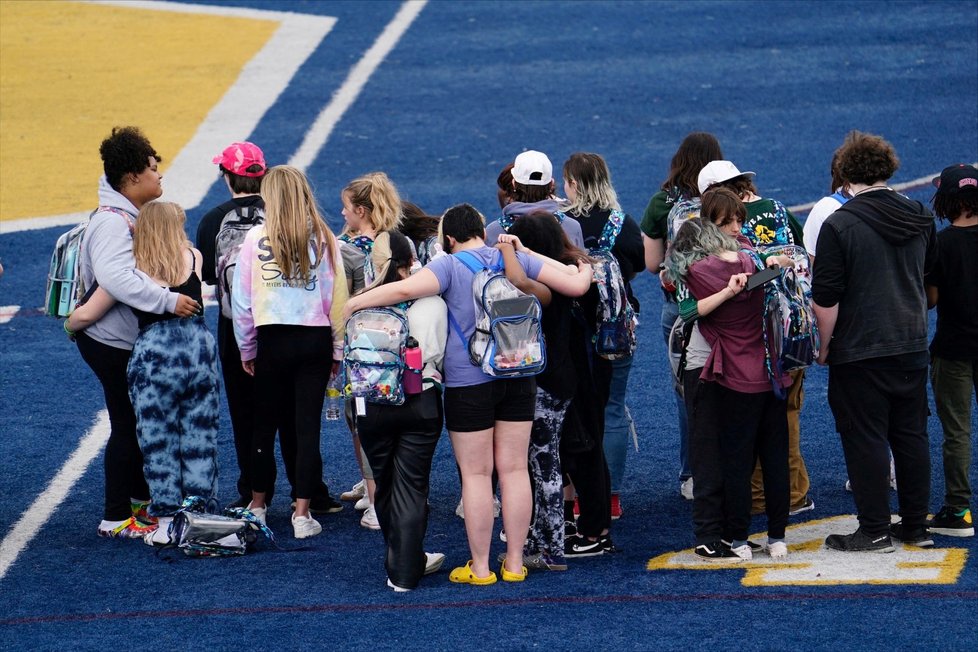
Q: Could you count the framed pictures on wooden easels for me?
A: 0